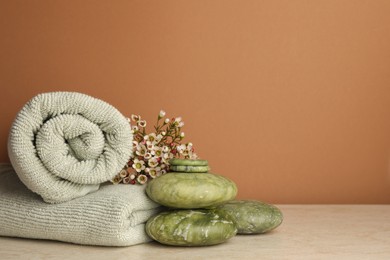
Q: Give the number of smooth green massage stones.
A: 5